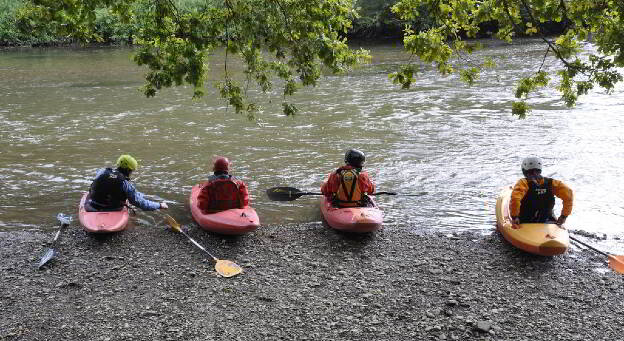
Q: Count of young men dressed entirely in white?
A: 0